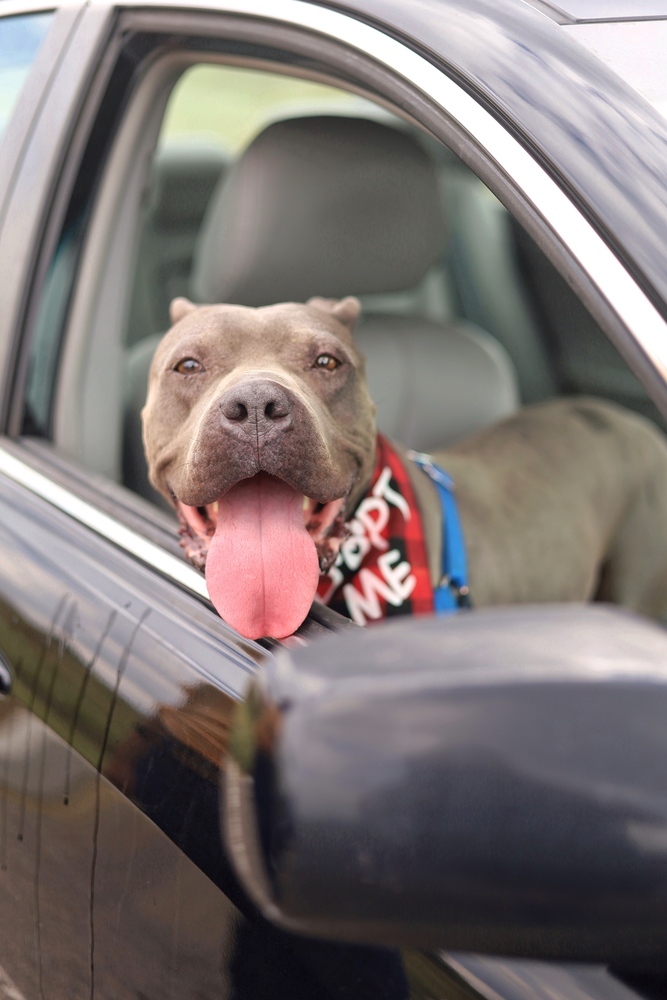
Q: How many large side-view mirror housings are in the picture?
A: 1